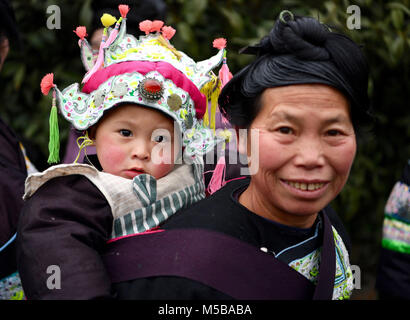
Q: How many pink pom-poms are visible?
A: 7